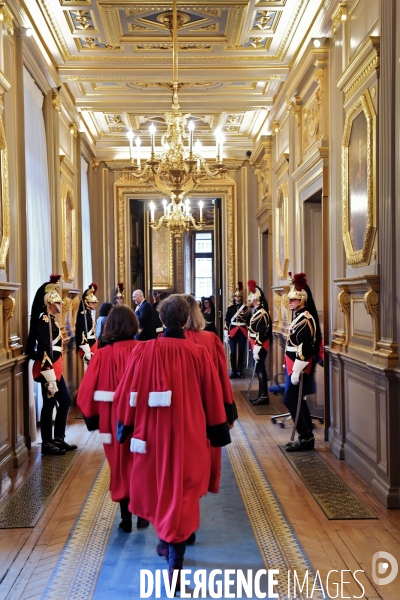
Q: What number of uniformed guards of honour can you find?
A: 6